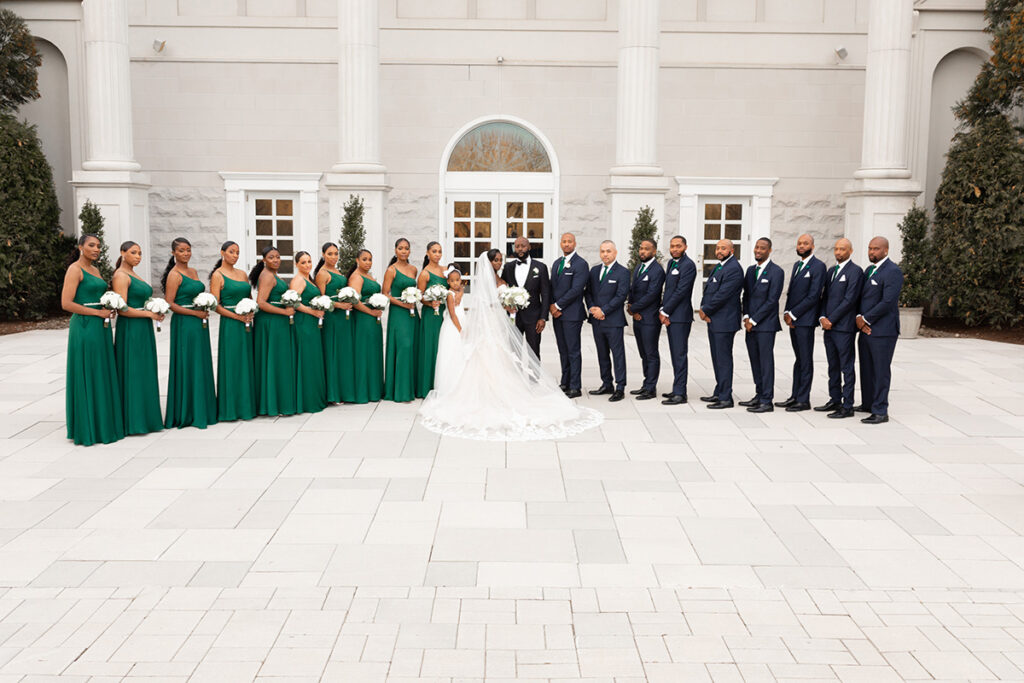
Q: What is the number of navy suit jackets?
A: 9